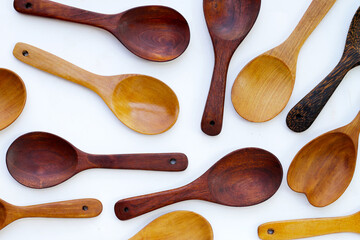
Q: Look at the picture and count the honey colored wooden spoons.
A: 7